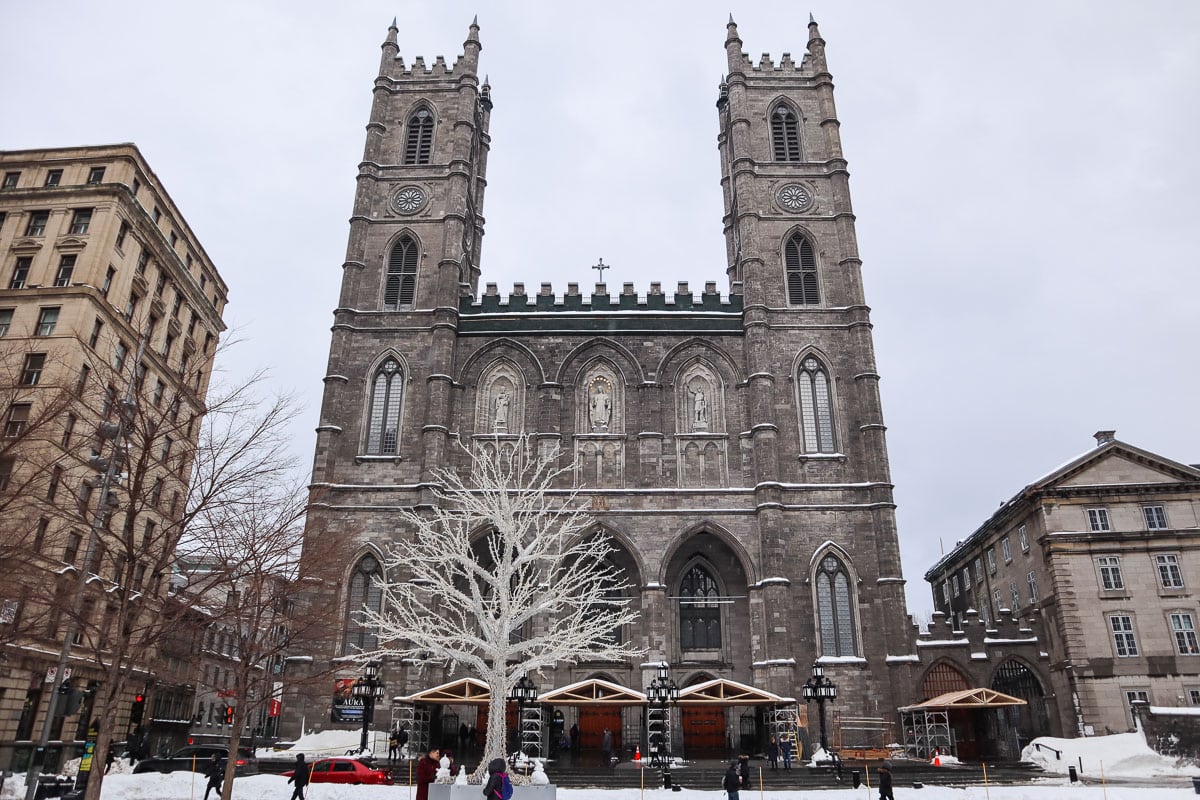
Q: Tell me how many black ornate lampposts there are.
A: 4